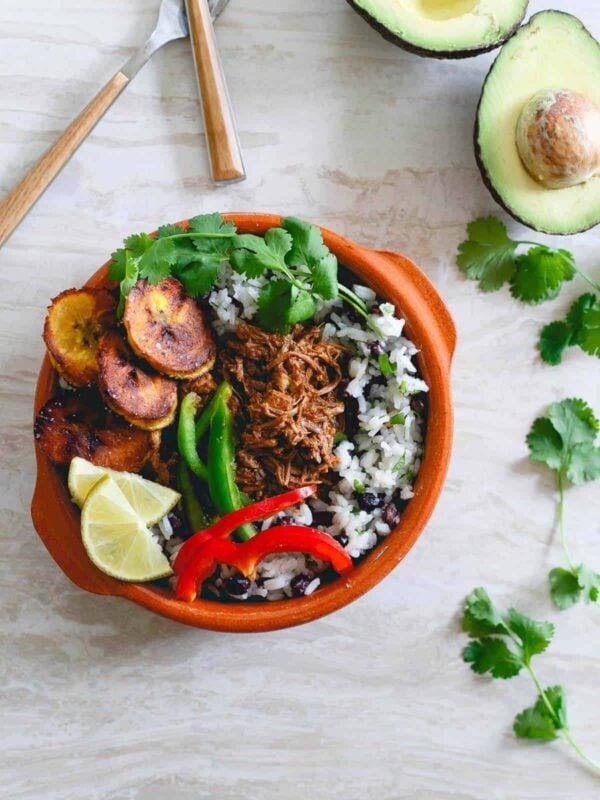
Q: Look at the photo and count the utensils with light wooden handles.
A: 2